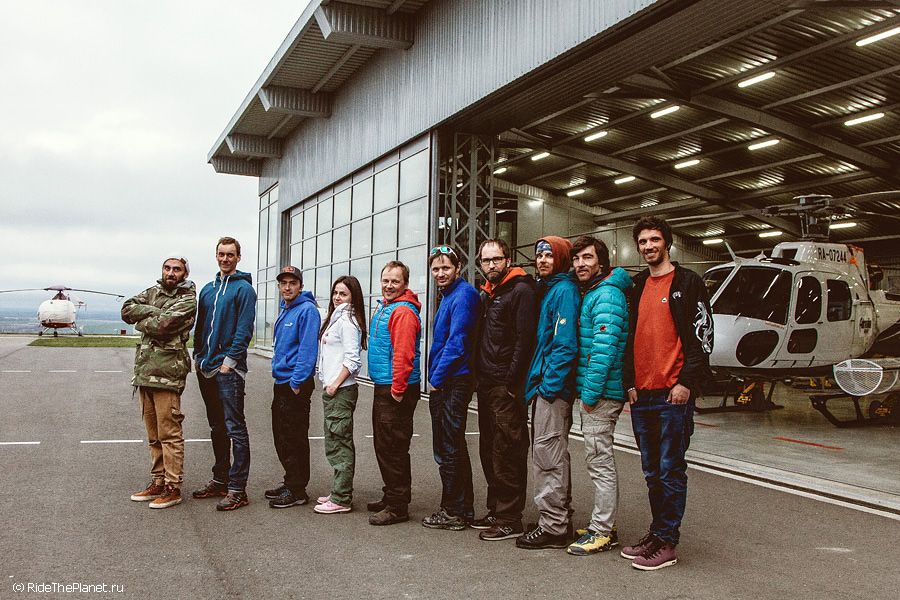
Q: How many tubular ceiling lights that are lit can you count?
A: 14